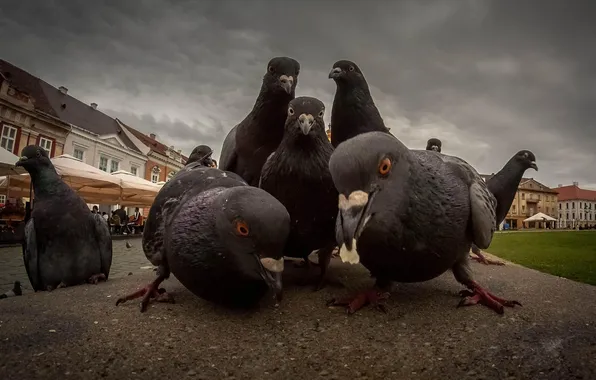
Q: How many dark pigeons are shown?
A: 9